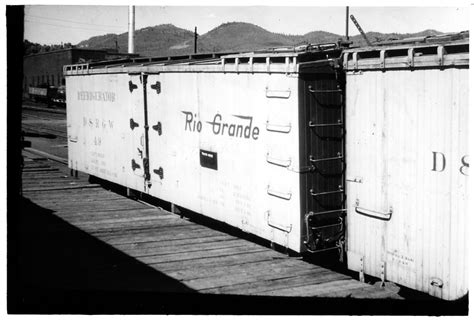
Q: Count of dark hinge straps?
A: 6